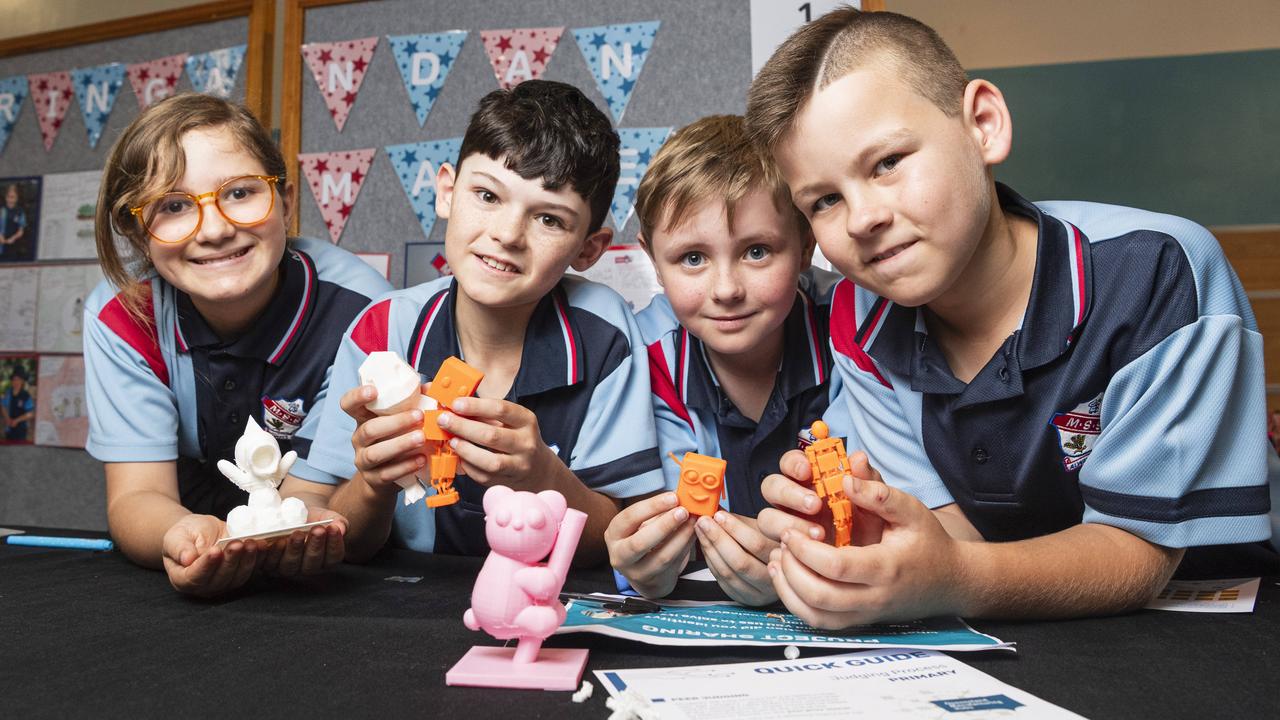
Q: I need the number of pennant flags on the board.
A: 12